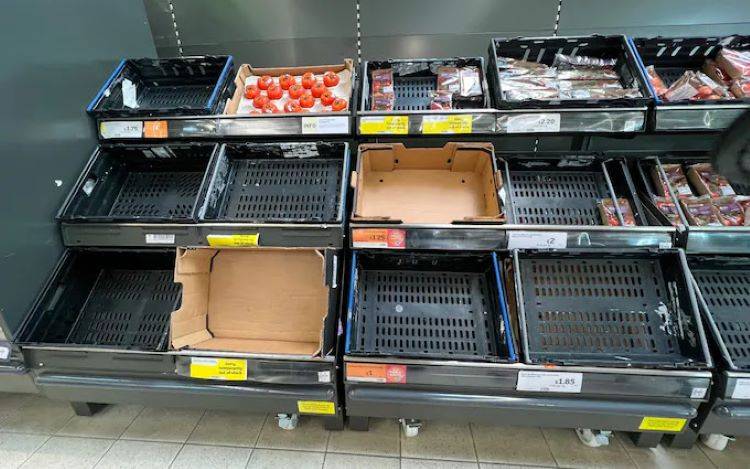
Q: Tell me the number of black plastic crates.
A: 12